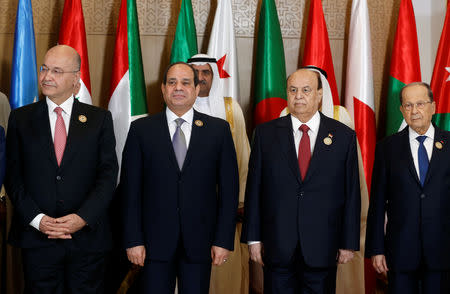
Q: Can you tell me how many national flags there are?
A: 10